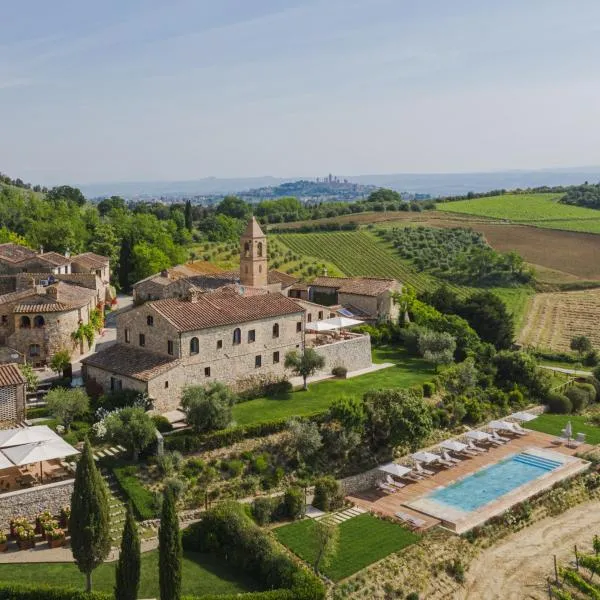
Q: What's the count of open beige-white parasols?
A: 11